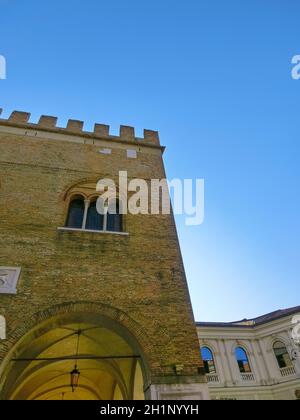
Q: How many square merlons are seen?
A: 6